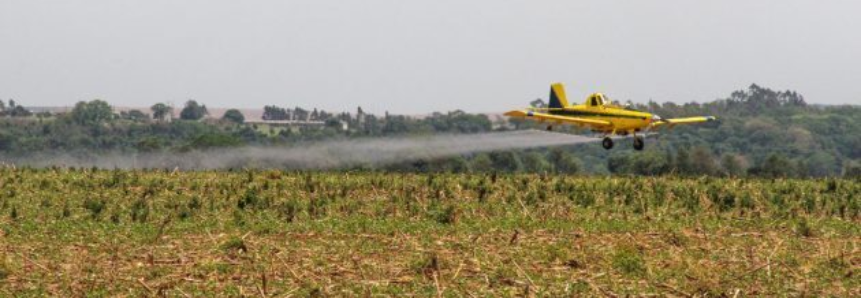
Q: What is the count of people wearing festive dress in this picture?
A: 0